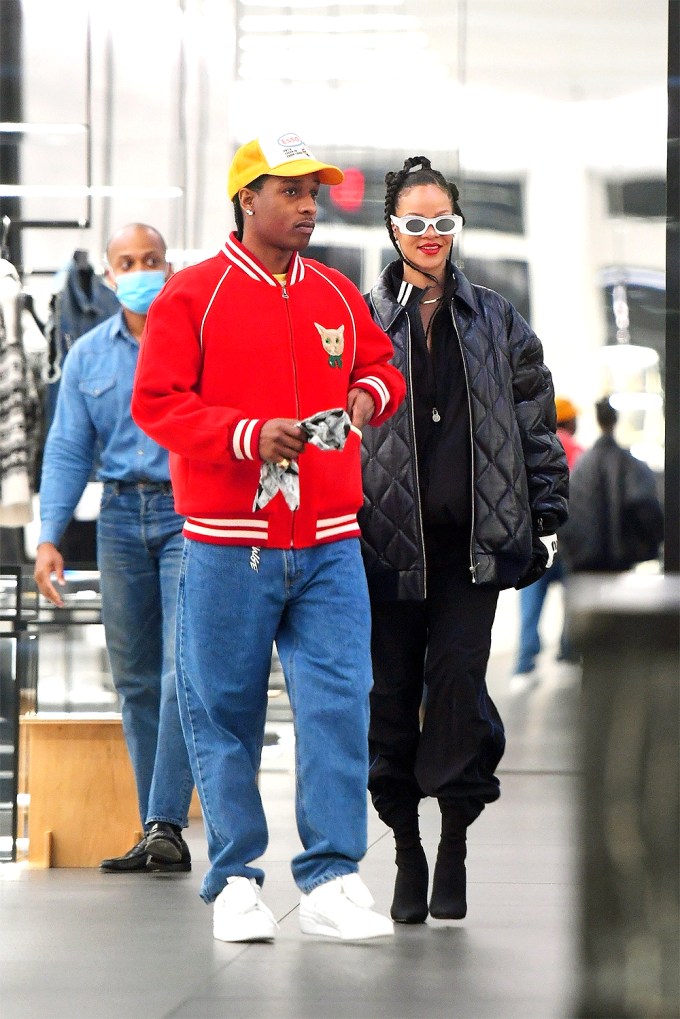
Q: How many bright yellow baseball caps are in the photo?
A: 1